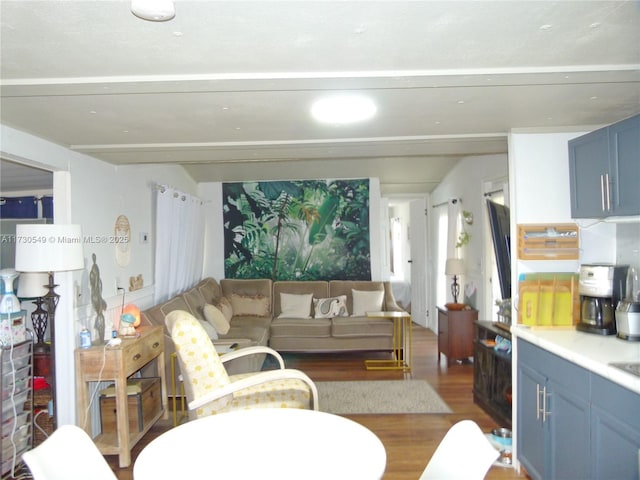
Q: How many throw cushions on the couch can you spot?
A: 7